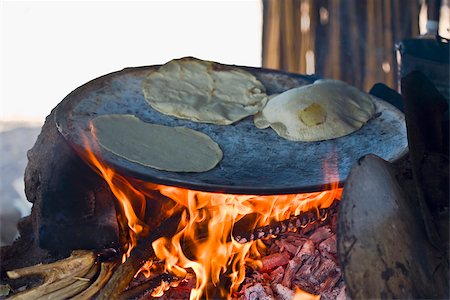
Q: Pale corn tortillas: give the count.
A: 3